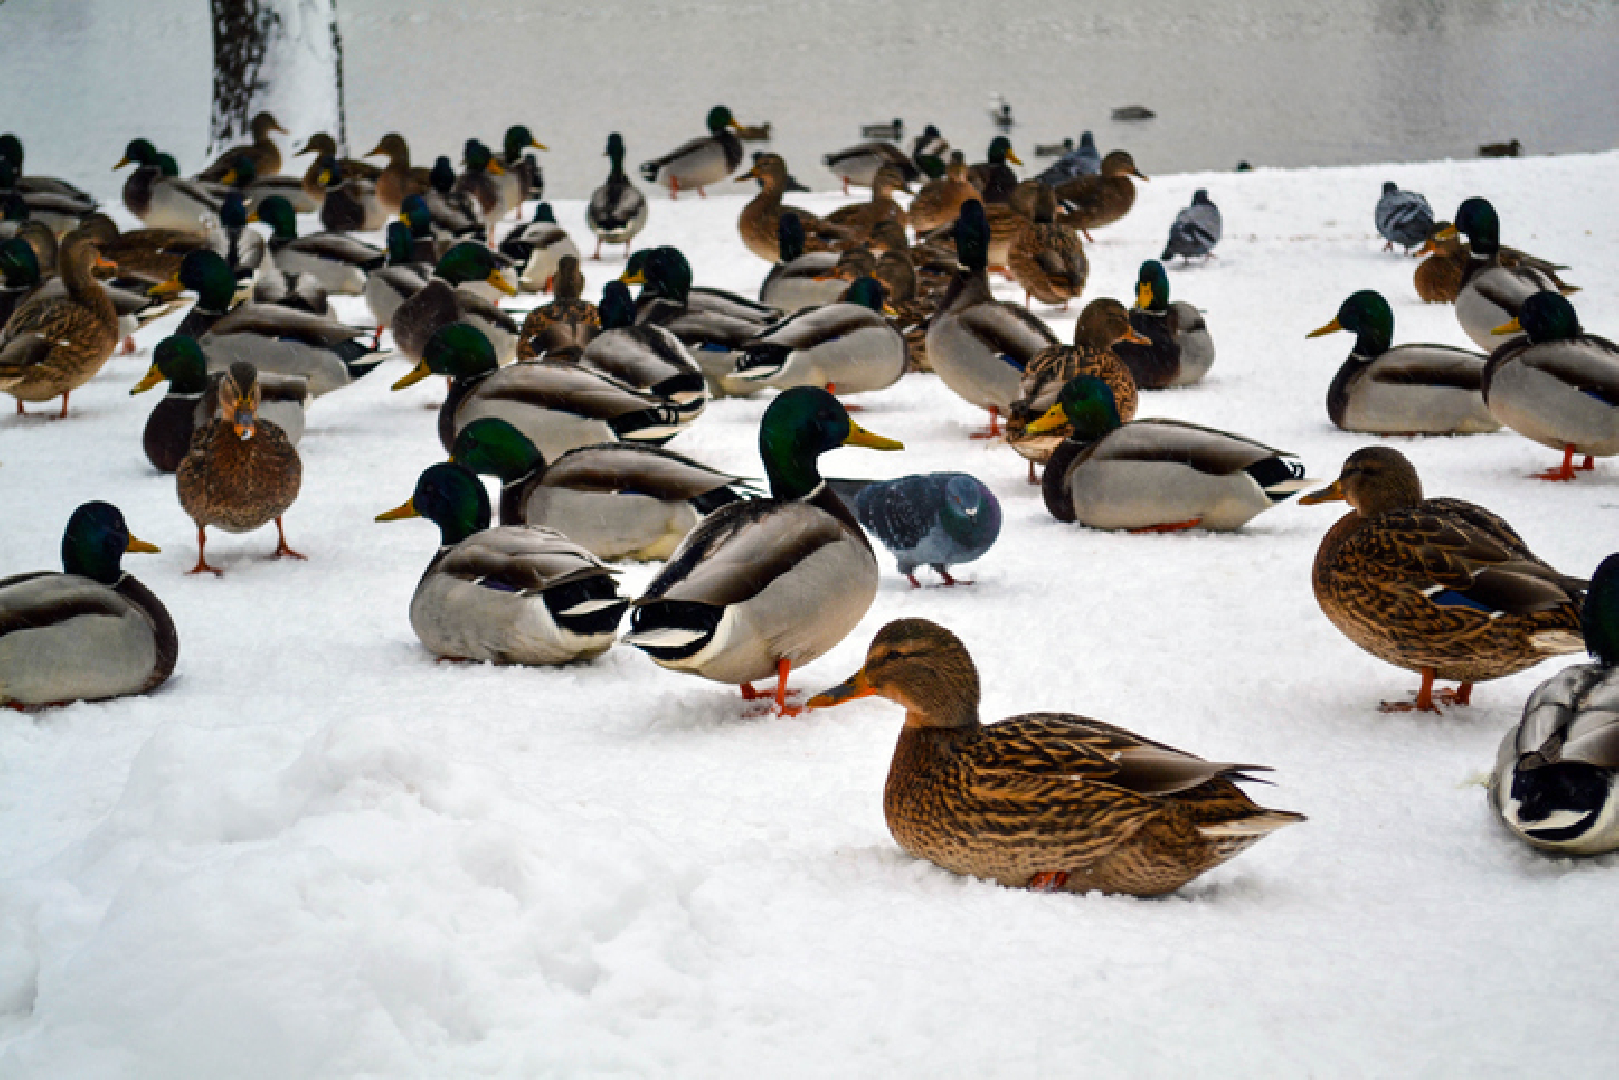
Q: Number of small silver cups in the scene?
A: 0